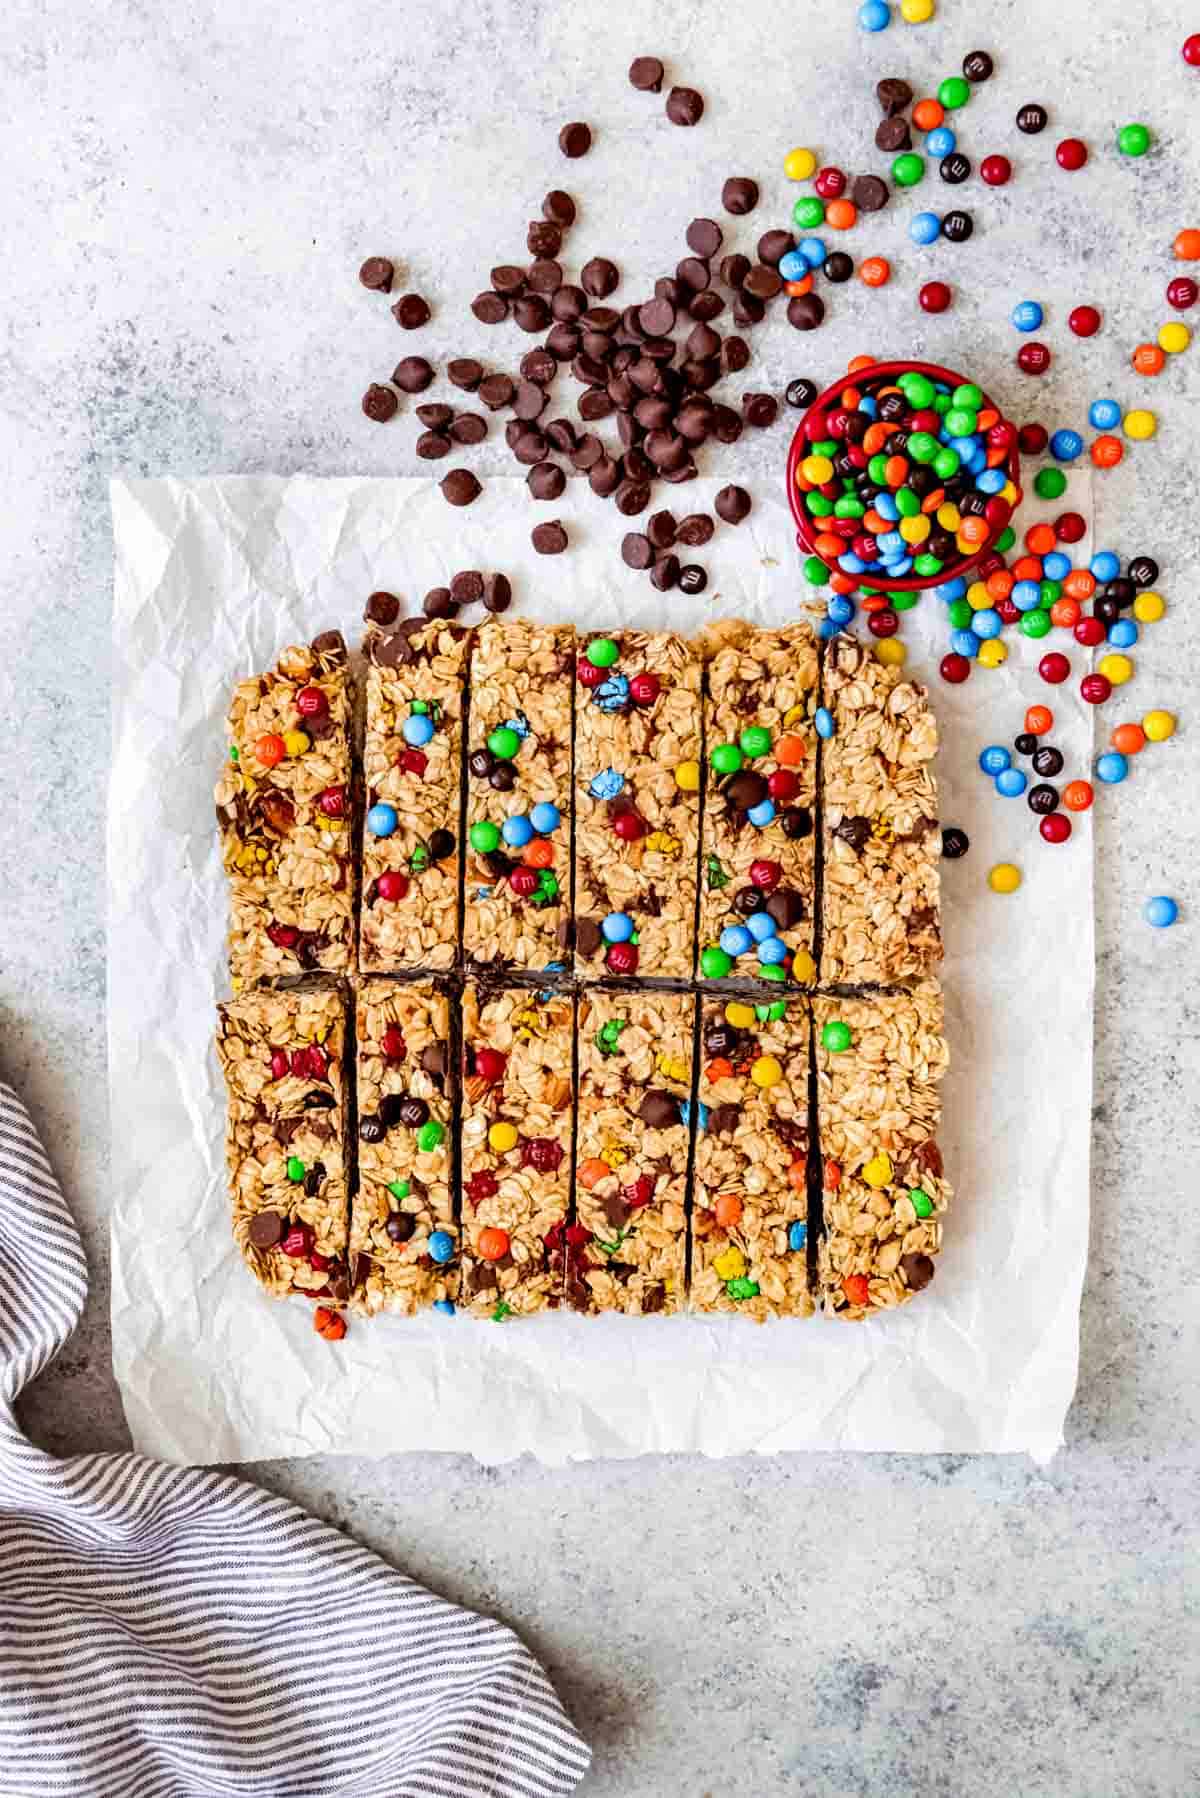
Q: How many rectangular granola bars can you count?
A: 12